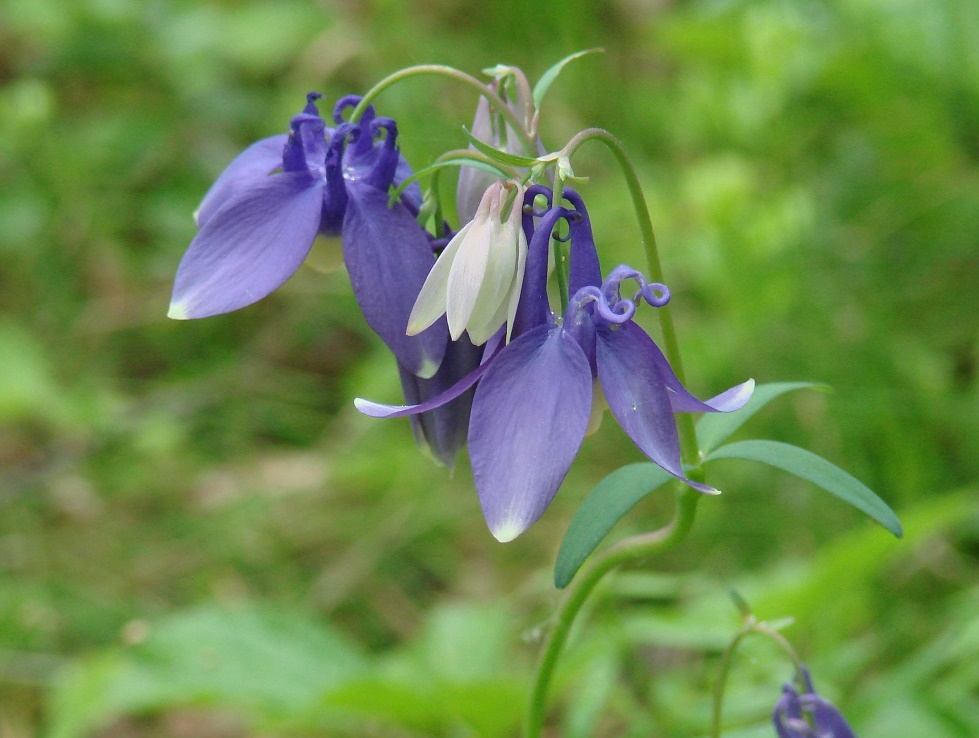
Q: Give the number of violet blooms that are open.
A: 2